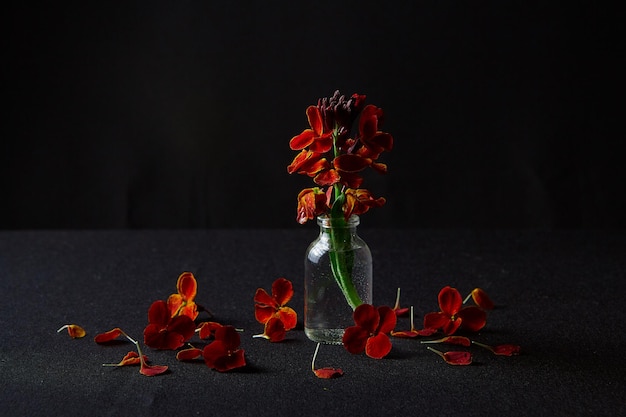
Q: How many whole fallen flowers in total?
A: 6